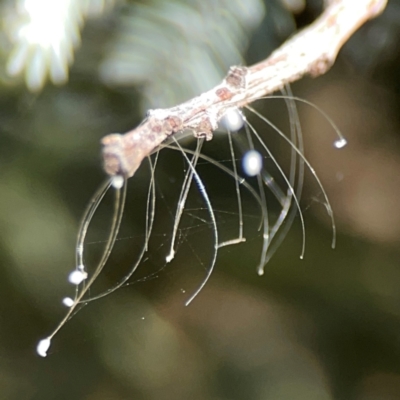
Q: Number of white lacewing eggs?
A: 7